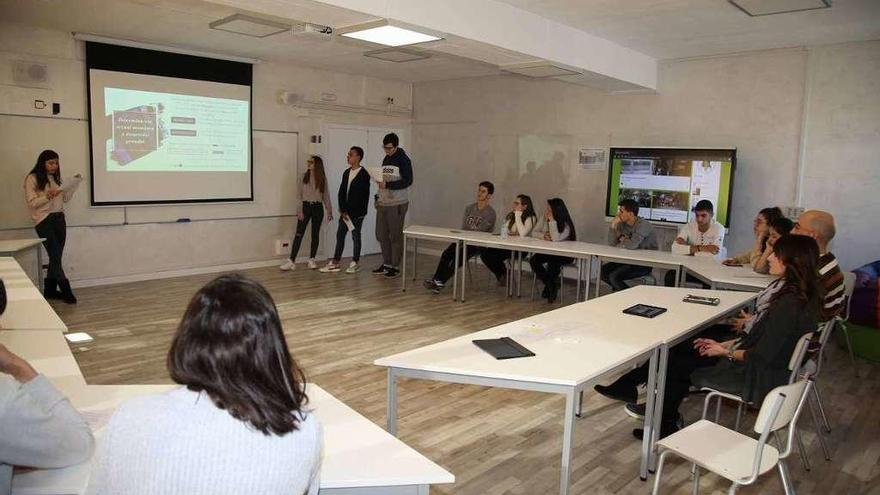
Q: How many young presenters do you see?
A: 4